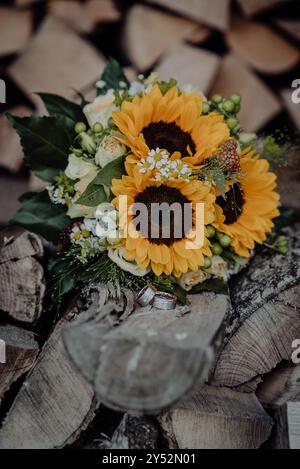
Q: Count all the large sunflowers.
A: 3